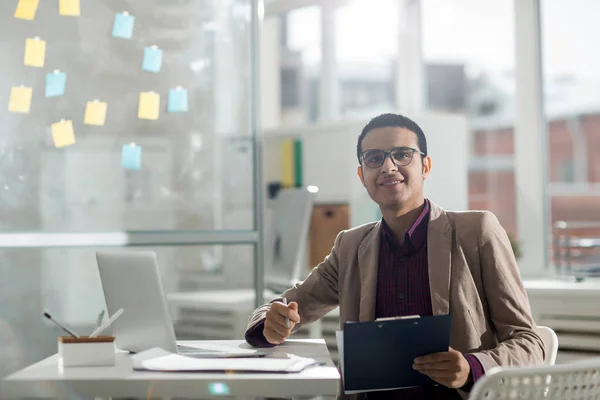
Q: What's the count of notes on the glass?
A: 12